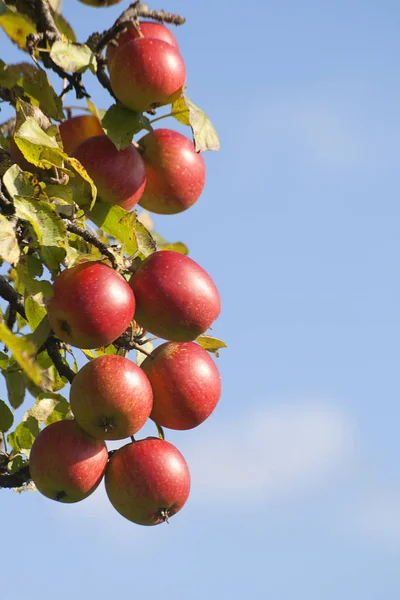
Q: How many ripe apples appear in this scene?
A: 11